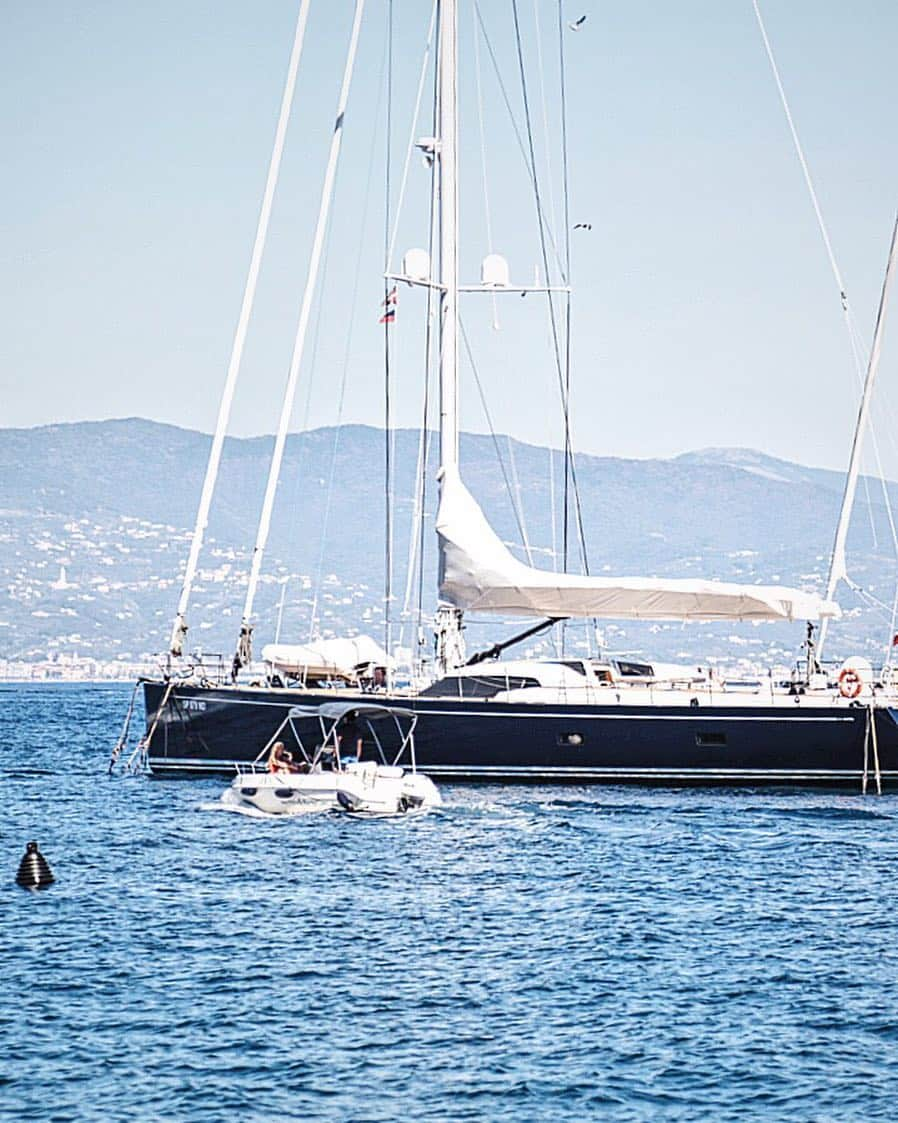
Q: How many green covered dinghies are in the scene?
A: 0